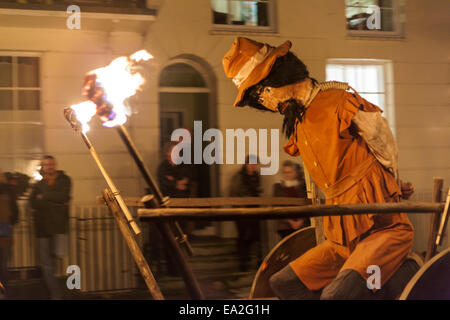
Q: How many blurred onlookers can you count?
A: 5